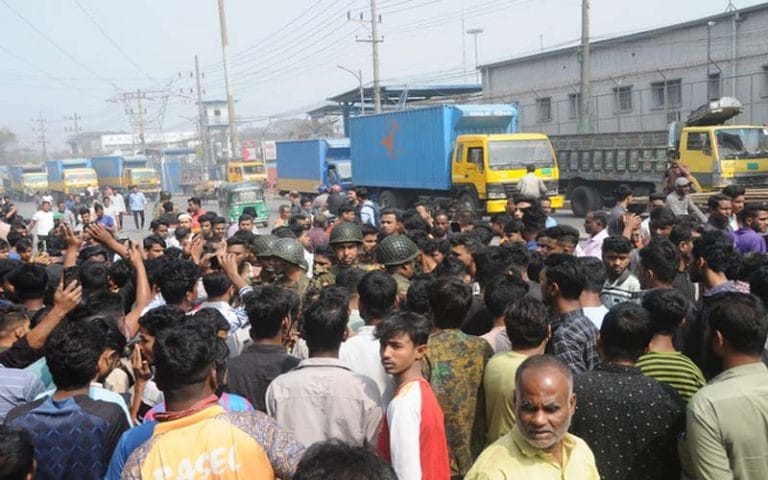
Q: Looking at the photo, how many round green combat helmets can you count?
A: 4